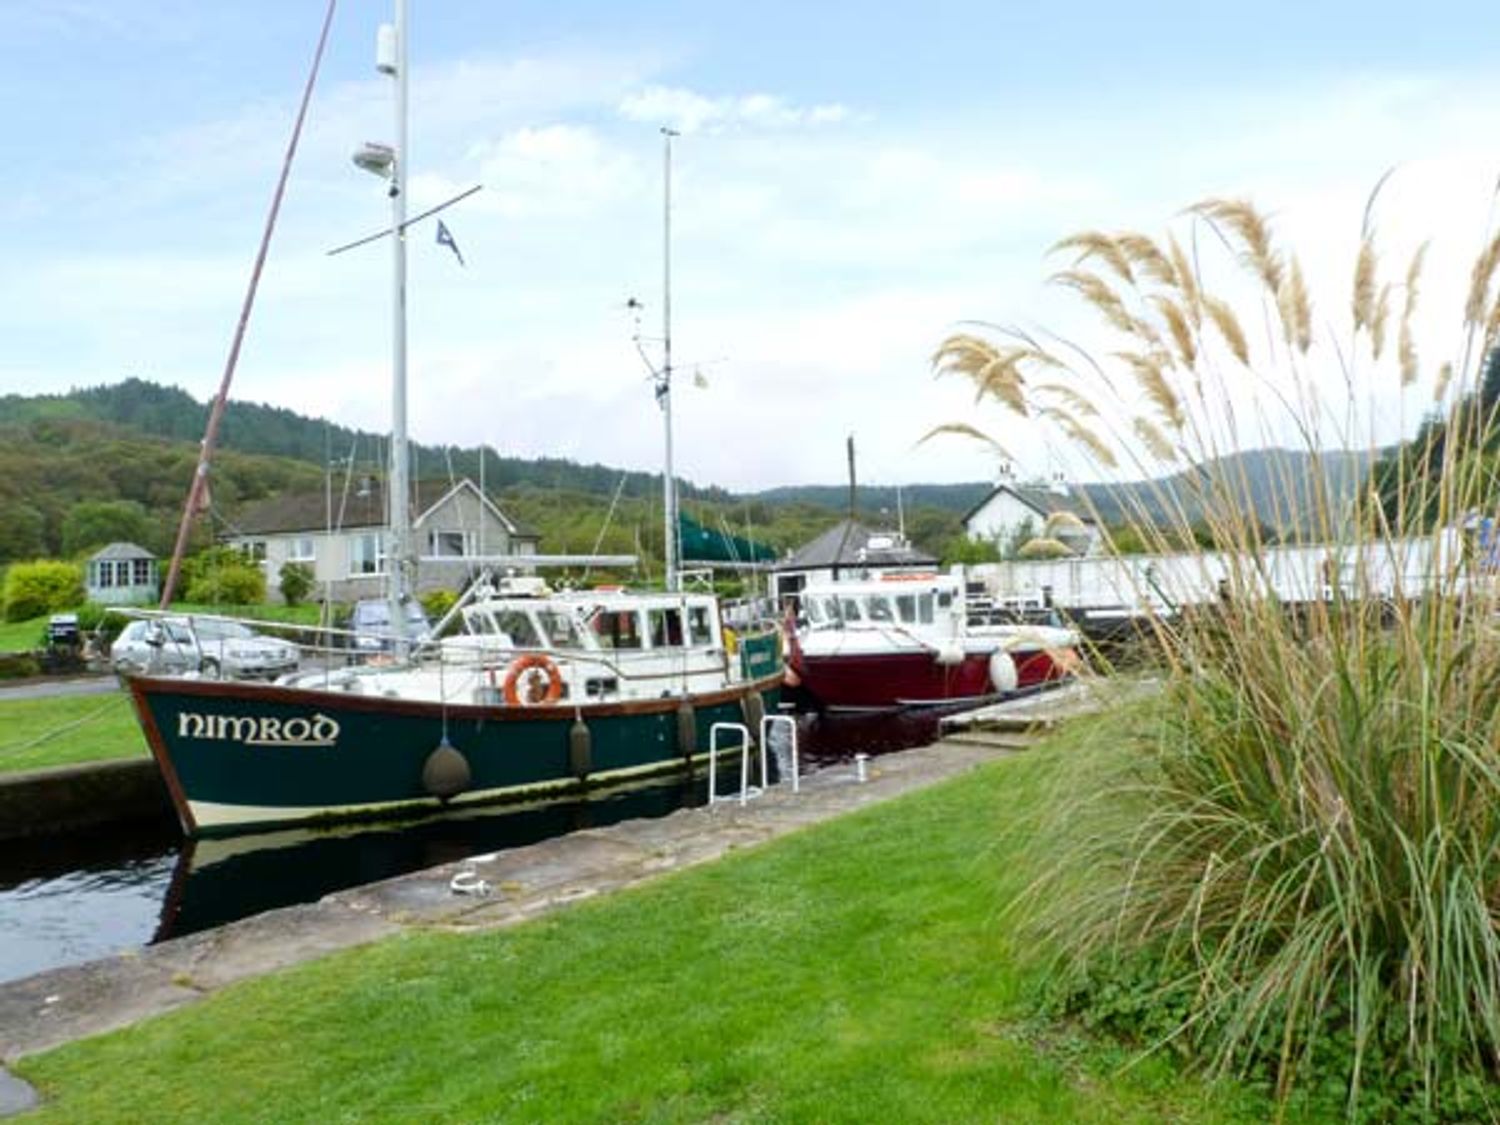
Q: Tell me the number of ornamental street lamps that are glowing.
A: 0